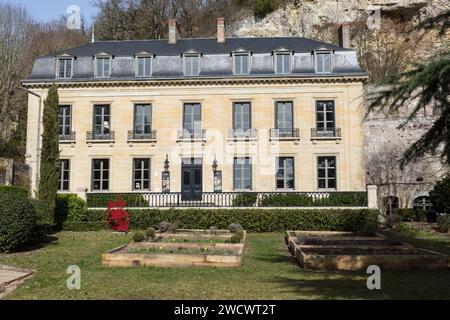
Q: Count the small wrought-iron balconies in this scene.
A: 7